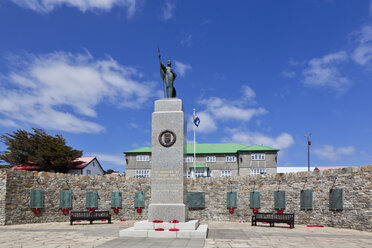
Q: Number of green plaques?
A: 11